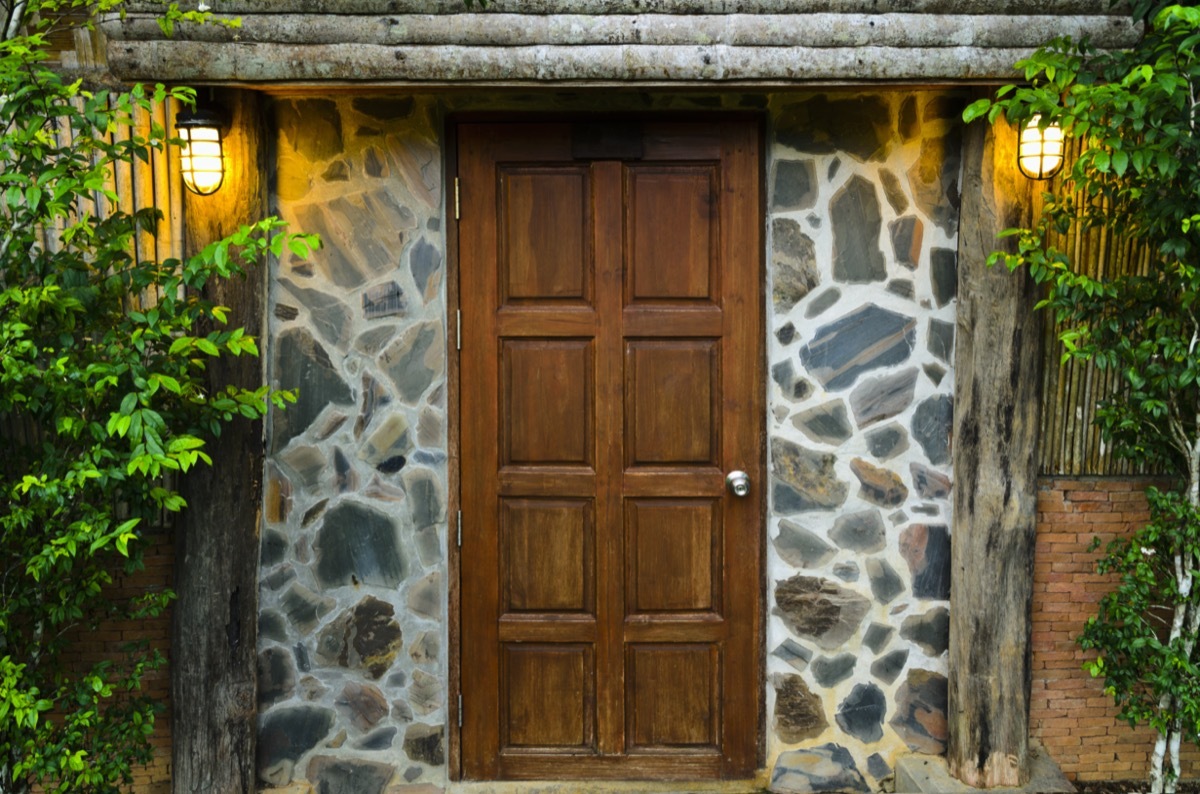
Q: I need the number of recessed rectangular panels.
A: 8